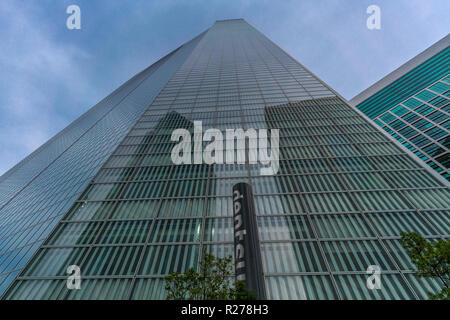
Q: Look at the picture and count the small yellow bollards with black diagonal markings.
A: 0